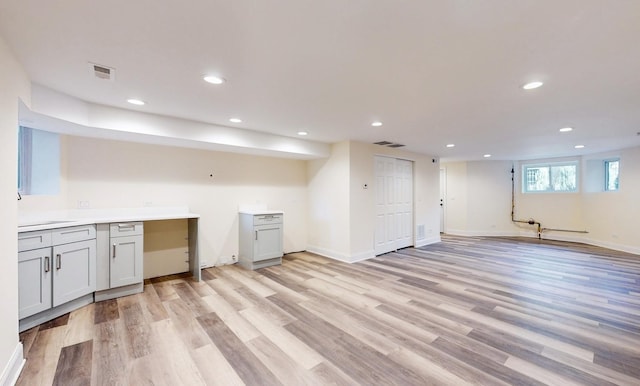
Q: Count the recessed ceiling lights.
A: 10